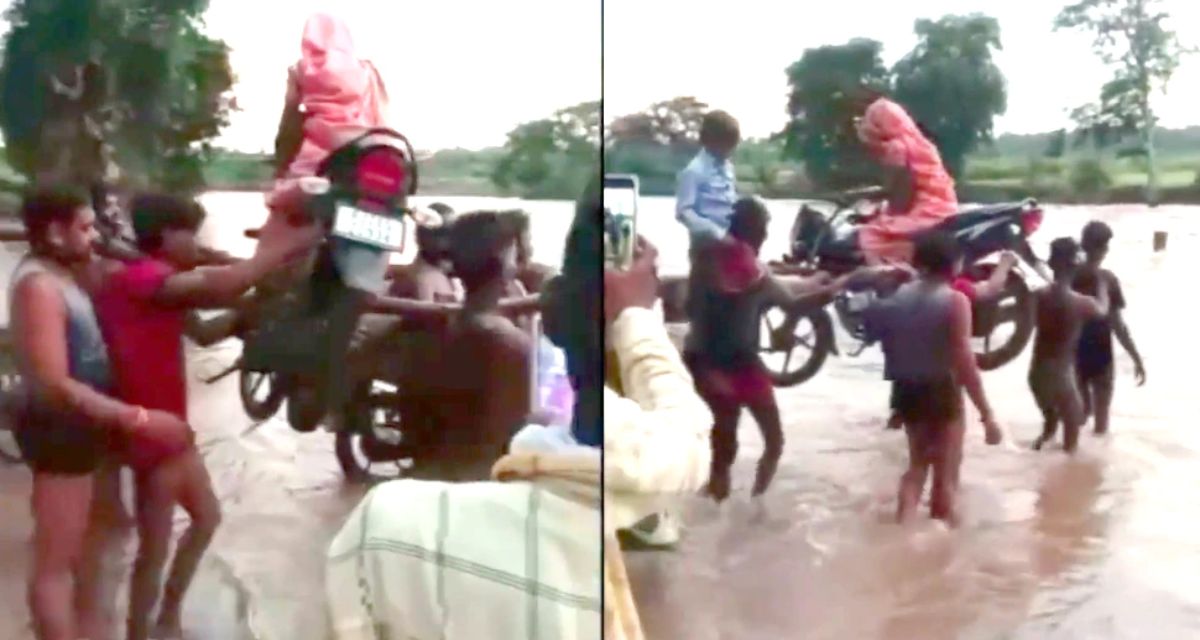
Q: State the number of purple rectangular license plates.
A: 0